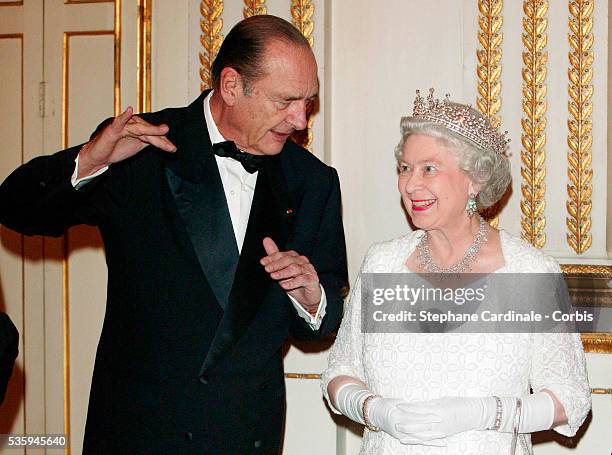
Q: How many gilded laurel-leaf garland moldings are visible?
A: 6